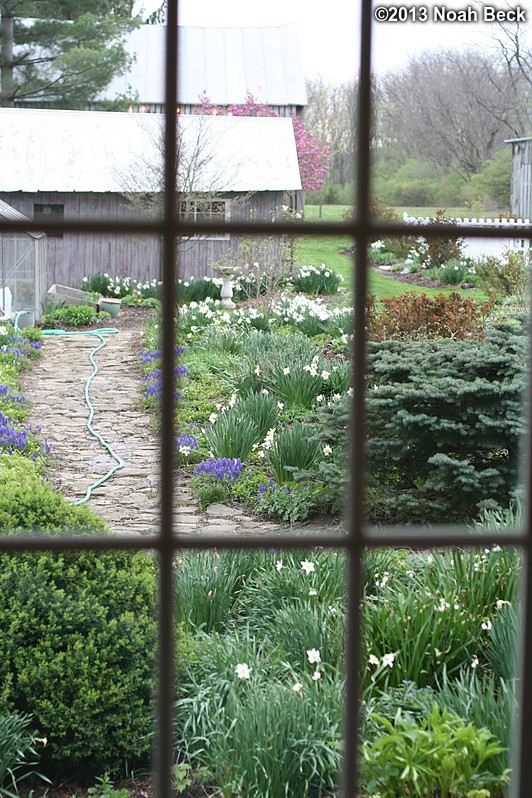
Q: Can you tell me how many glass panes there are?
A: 9